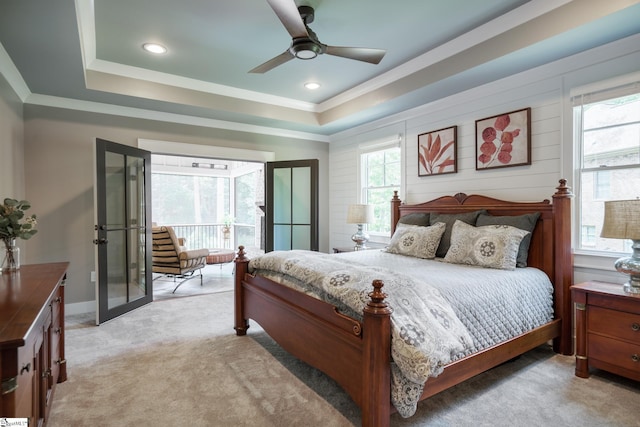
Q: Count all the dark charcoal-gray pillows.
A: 3